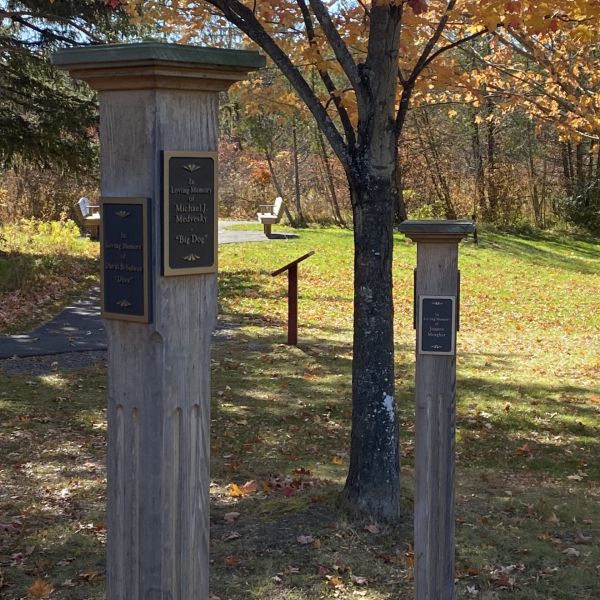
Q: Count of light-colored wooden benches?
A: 2